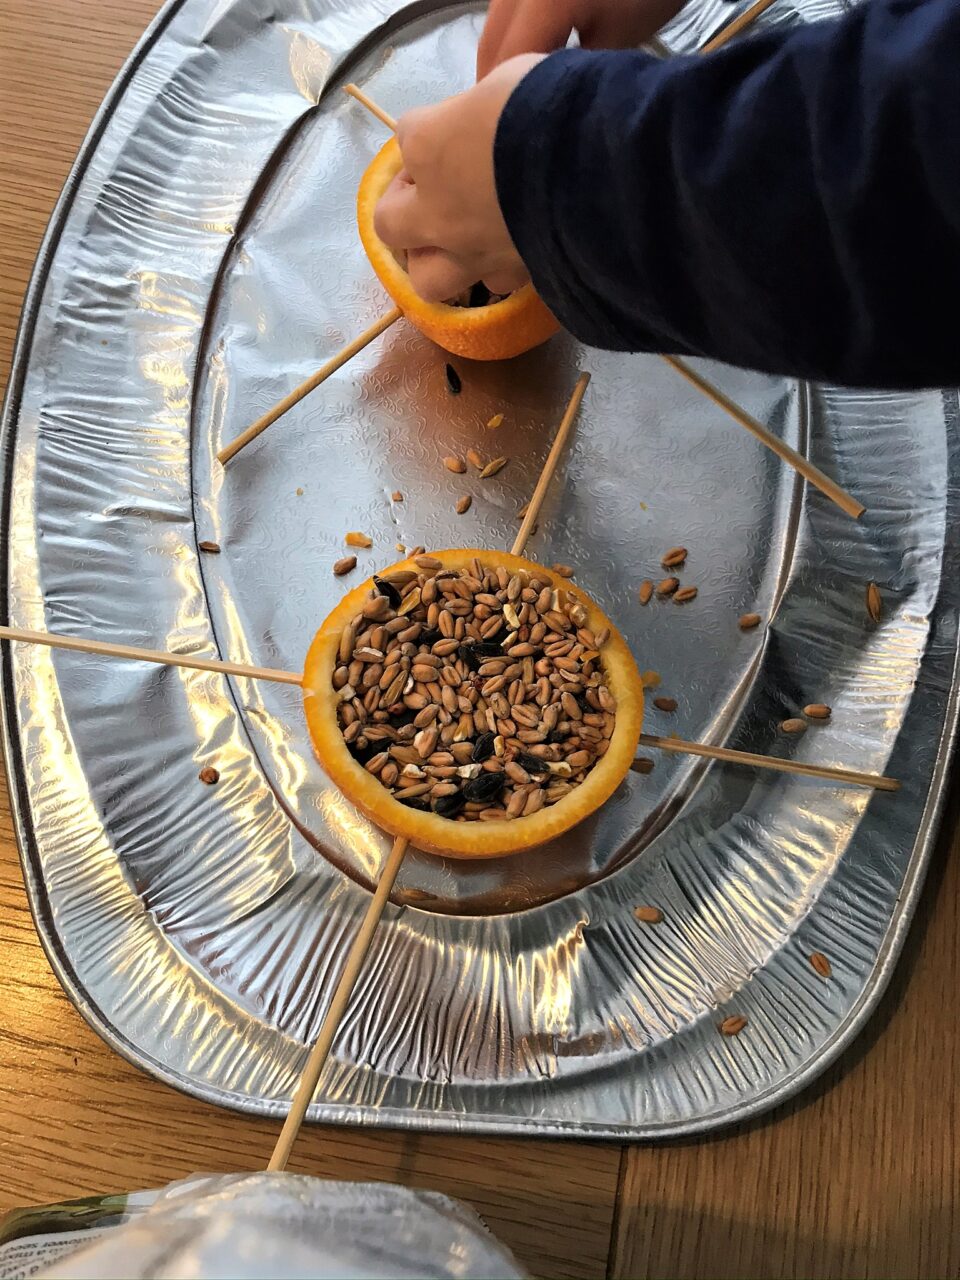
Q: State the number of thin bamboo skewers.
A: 4